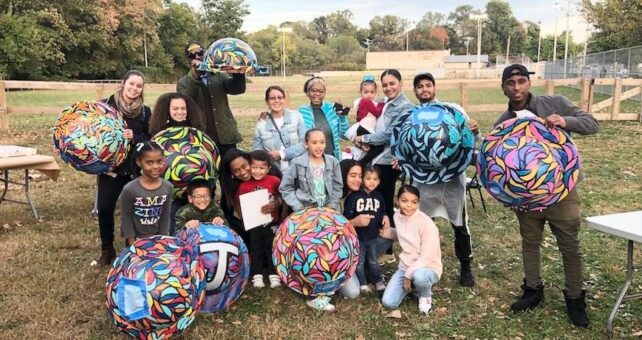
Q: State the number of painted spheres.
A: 8